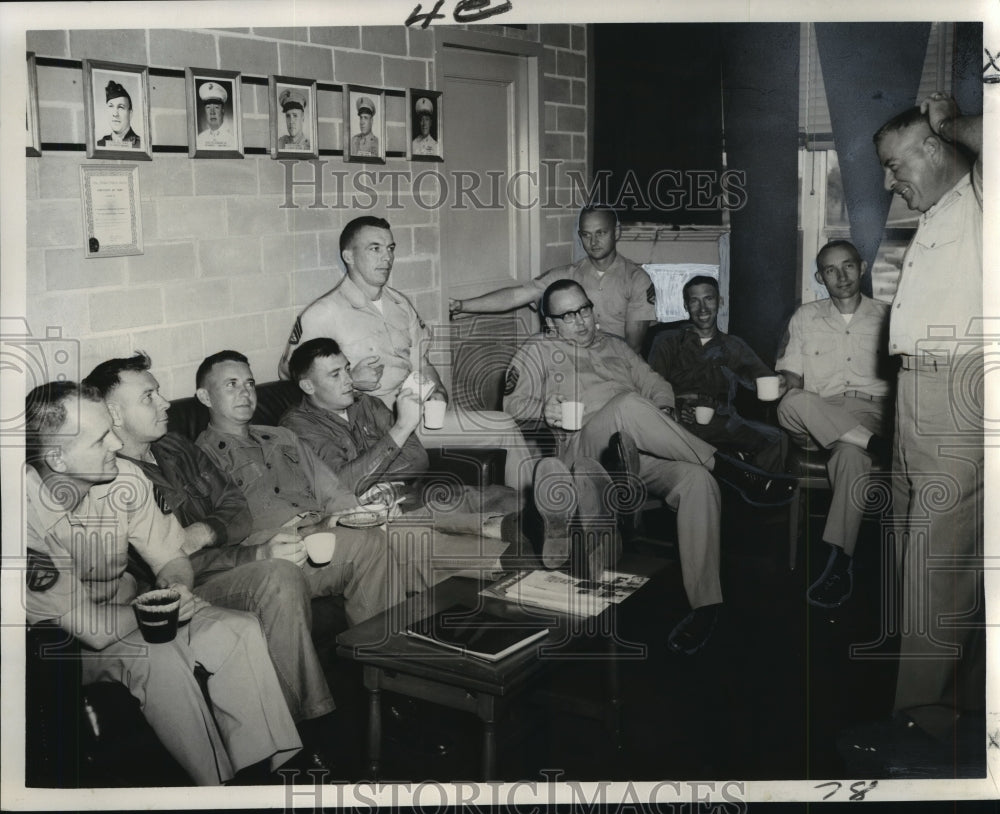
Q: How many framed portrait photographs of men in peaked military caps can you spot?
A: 4